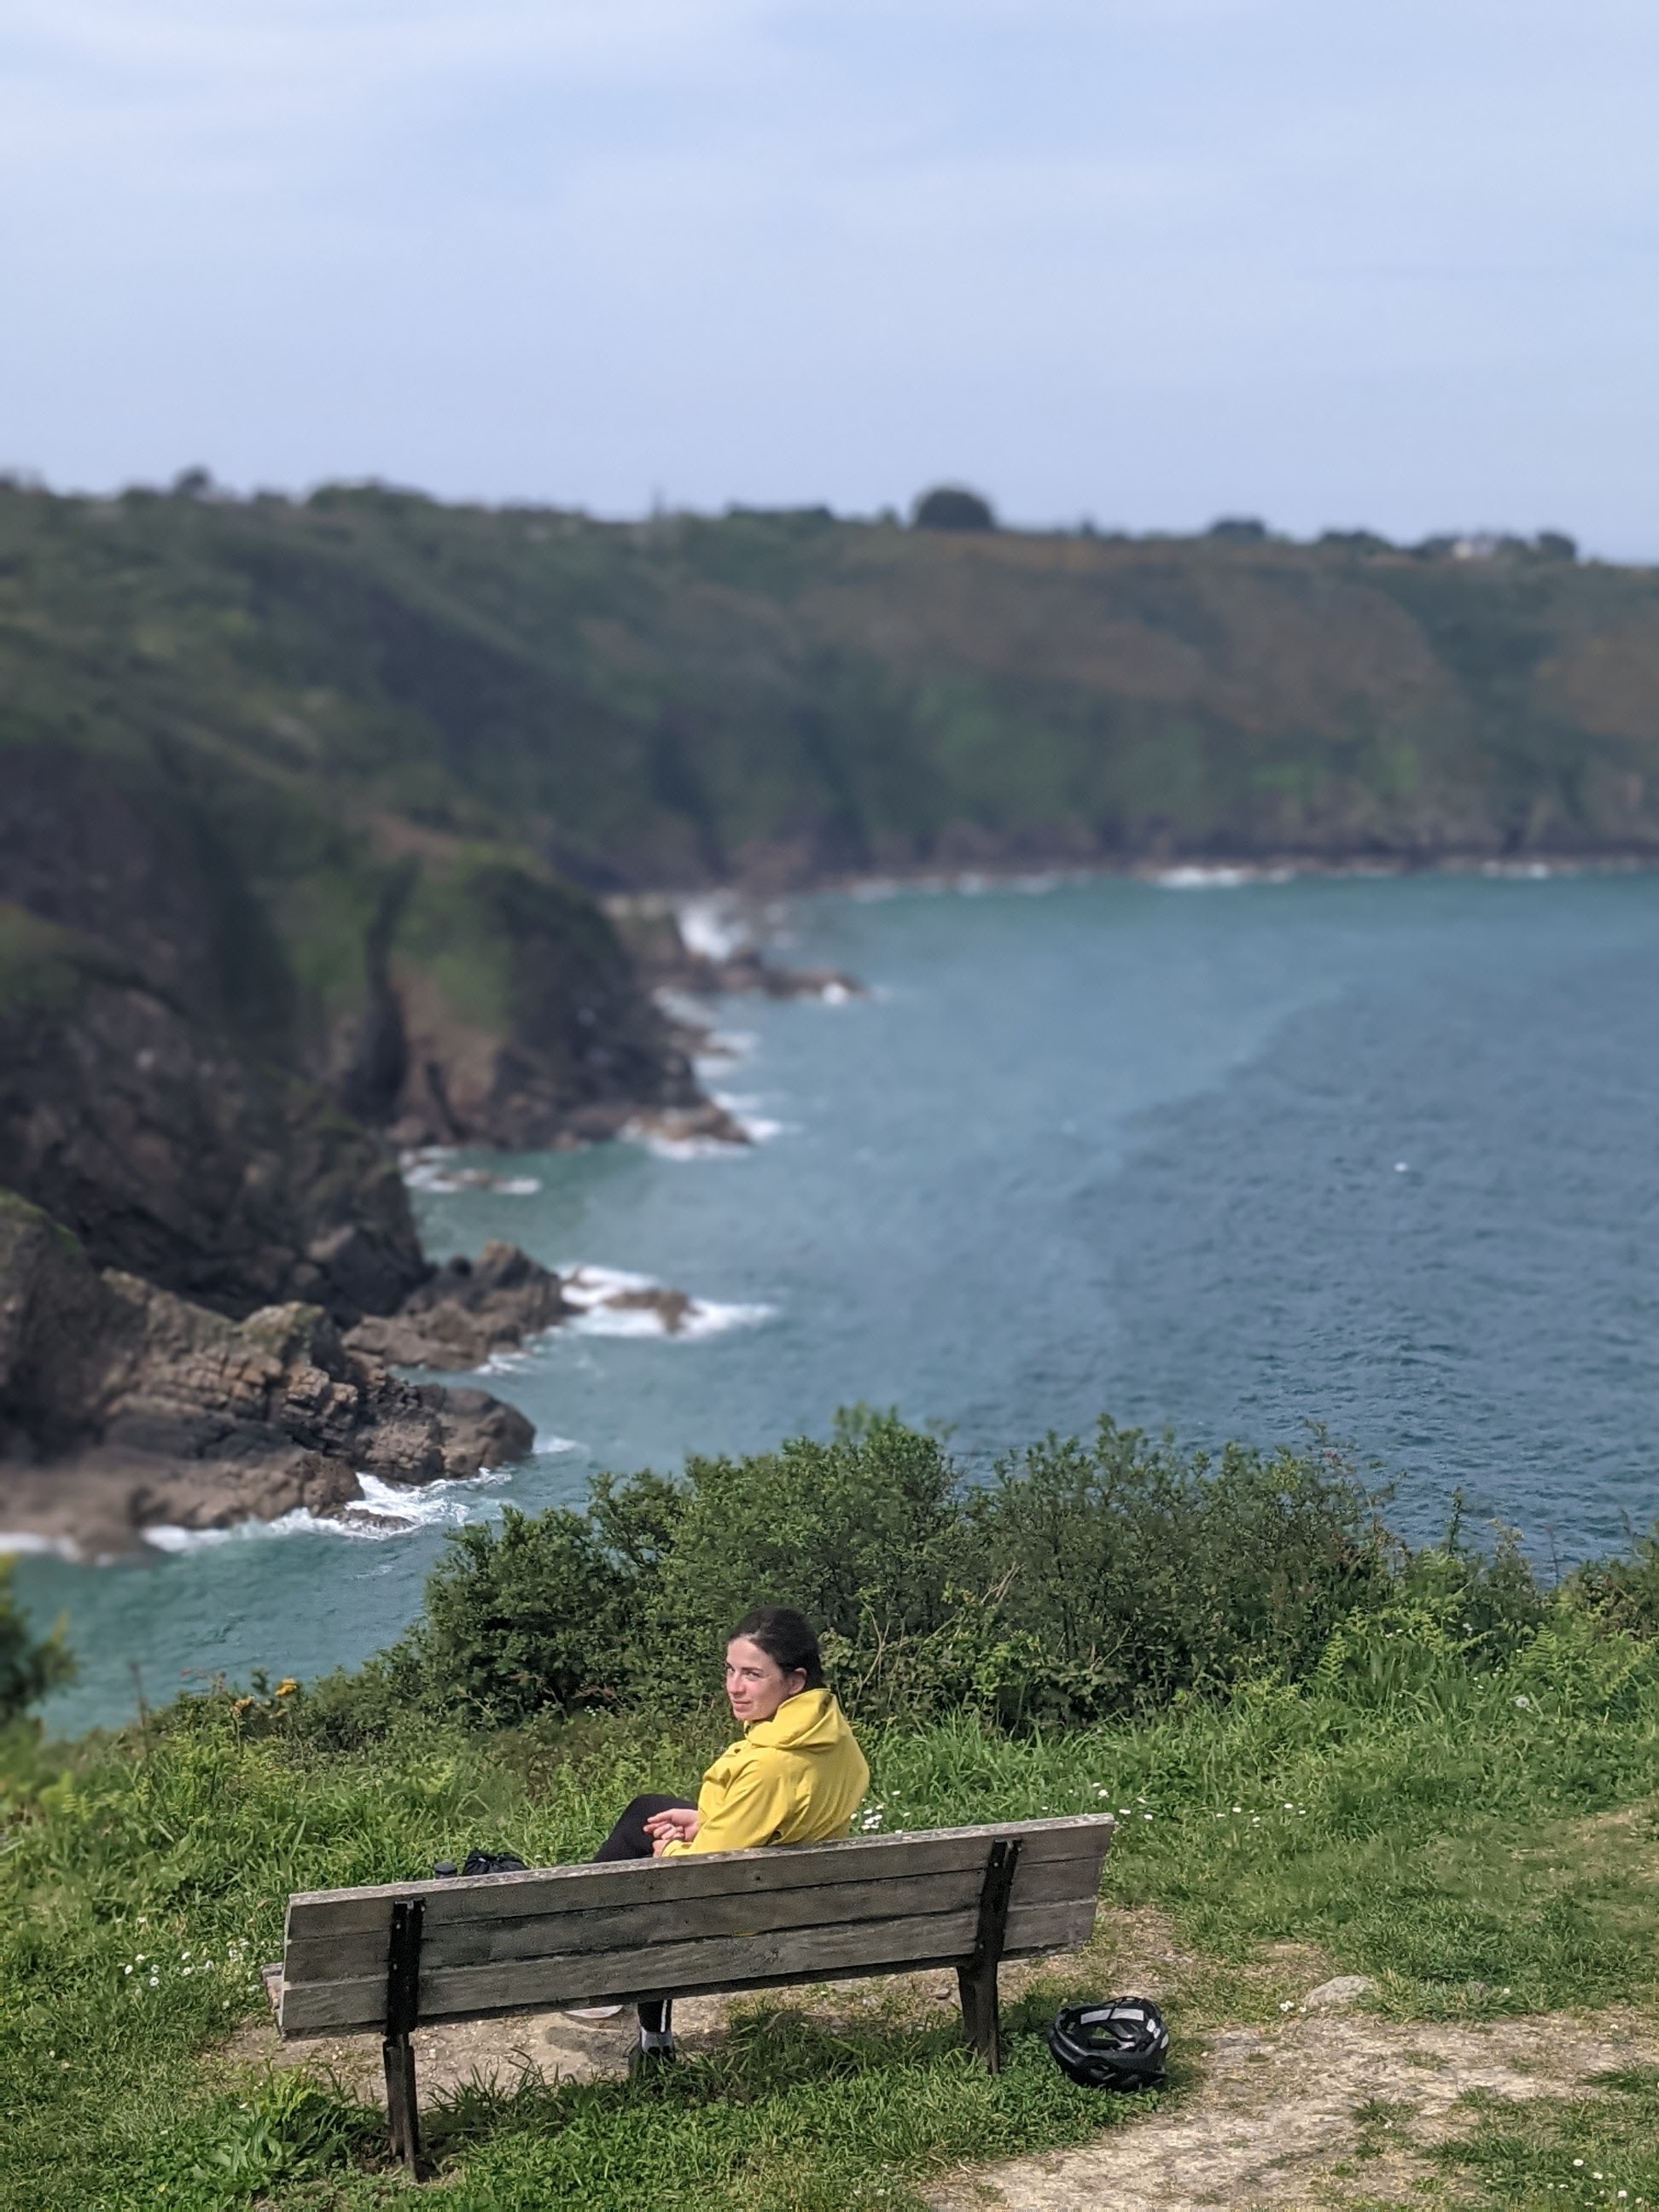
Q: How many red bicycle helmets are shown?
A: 0